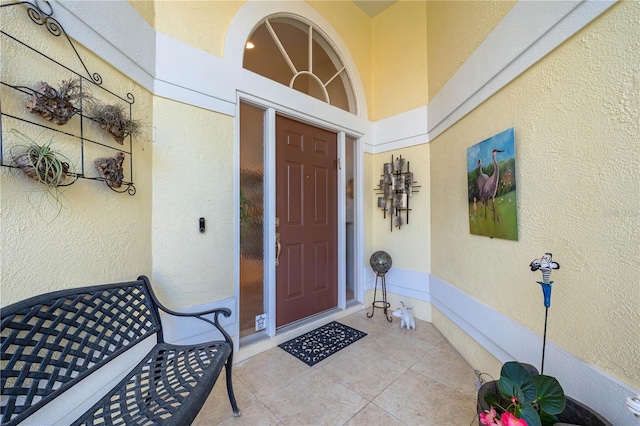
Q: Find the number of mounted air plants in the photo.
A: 4